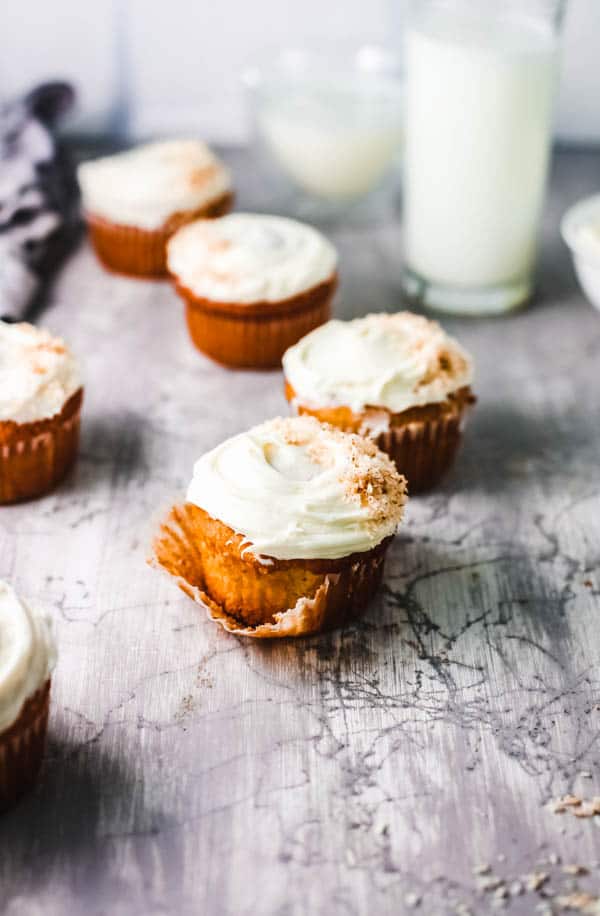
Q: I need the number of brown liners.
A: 6